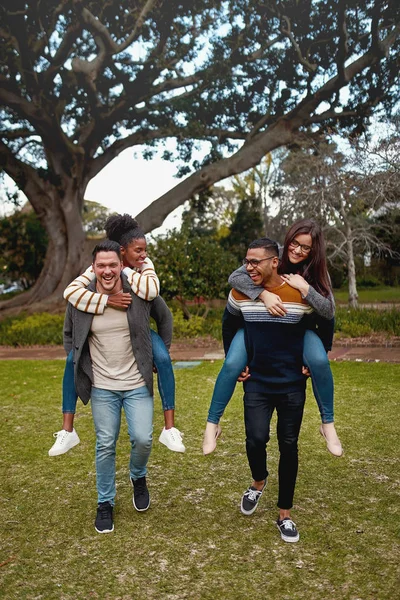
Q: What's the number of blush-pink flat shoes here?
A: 2